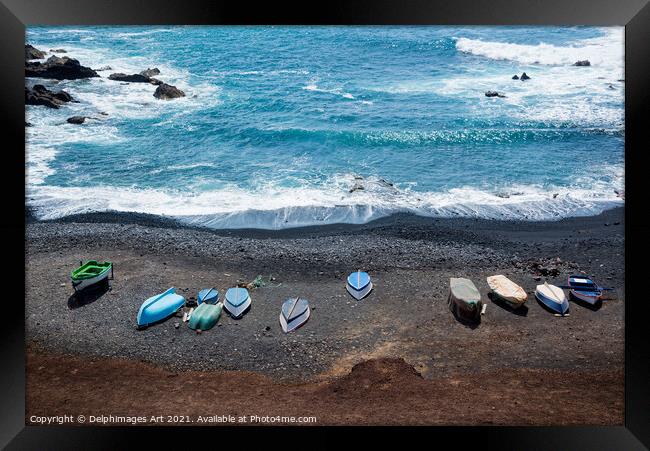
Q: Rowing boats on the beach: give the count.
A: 11